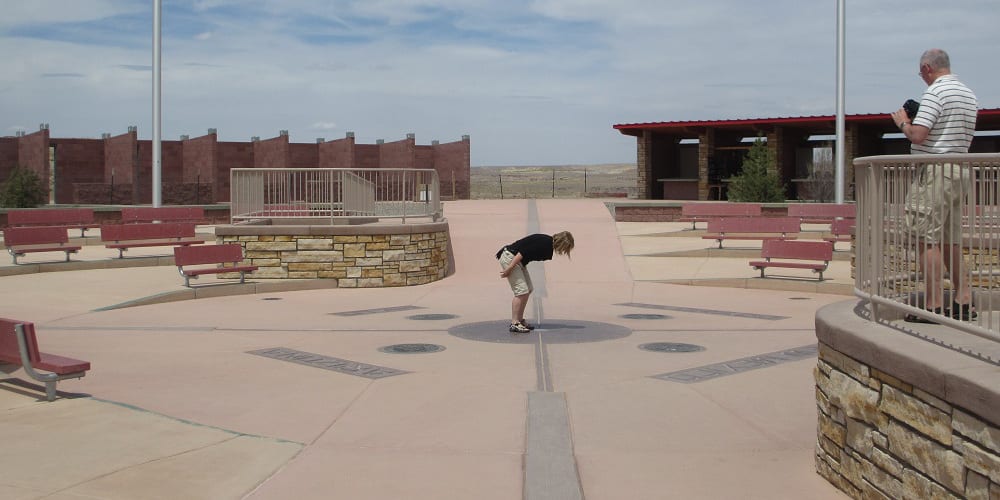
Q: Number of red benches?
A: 11